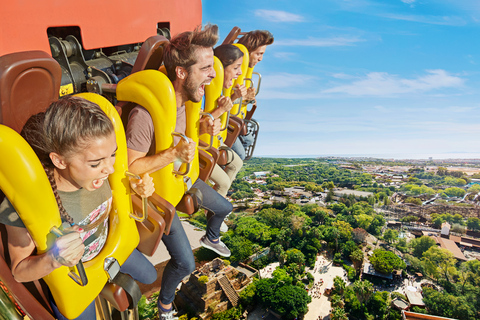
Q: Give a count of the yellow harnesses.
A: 4